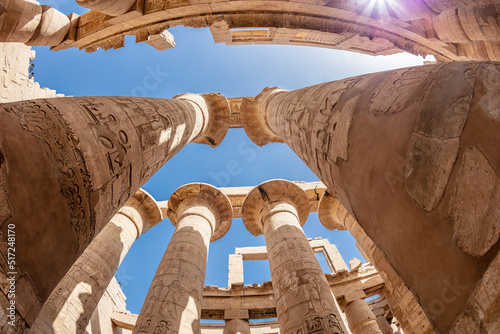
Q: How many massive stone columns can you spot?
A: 6